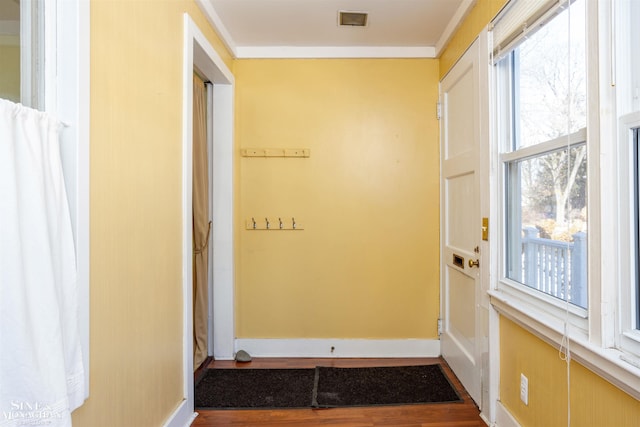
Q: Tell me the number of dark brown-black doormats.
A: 2